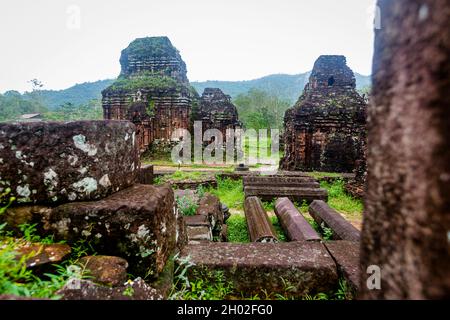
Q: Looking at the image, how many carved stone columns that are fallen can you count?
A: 3